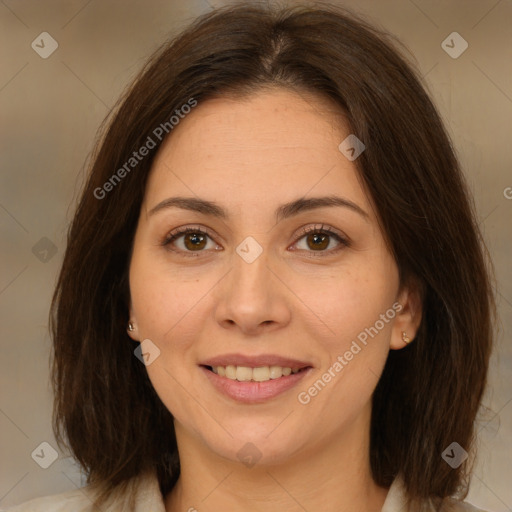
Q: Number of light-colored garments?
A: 1